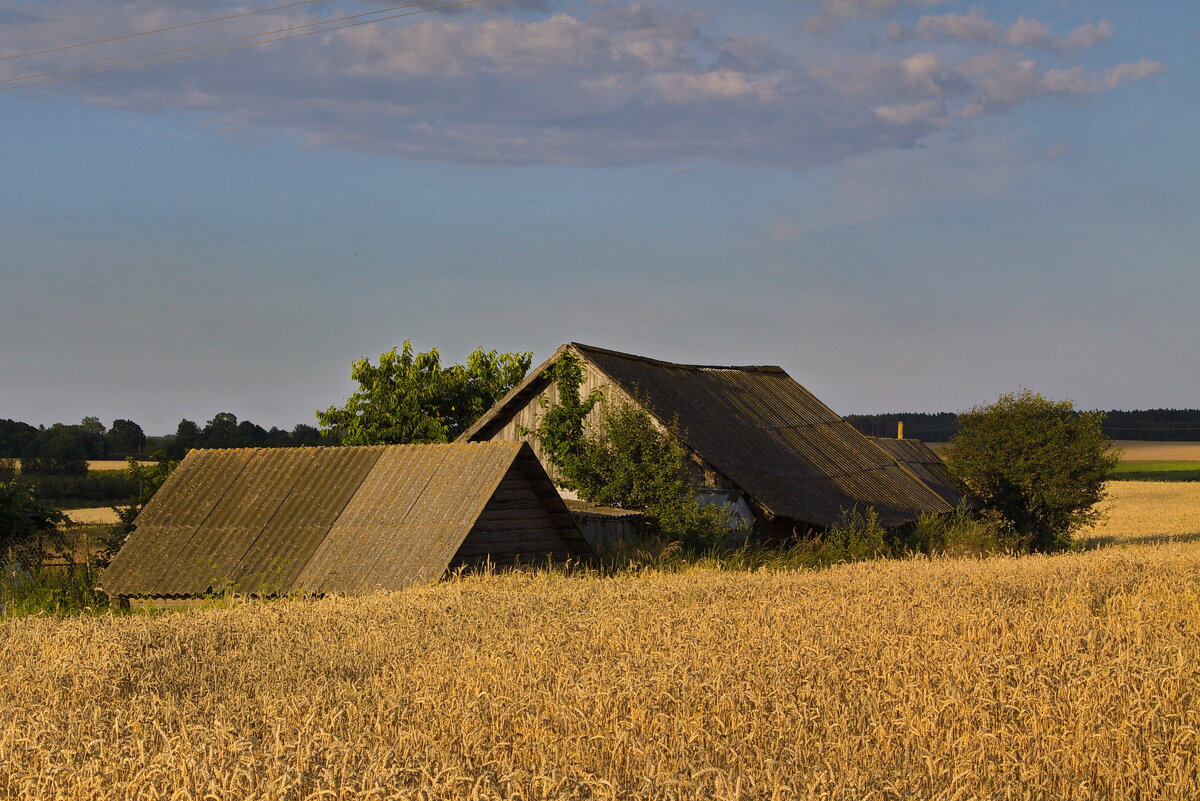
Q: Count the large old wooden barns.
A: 2